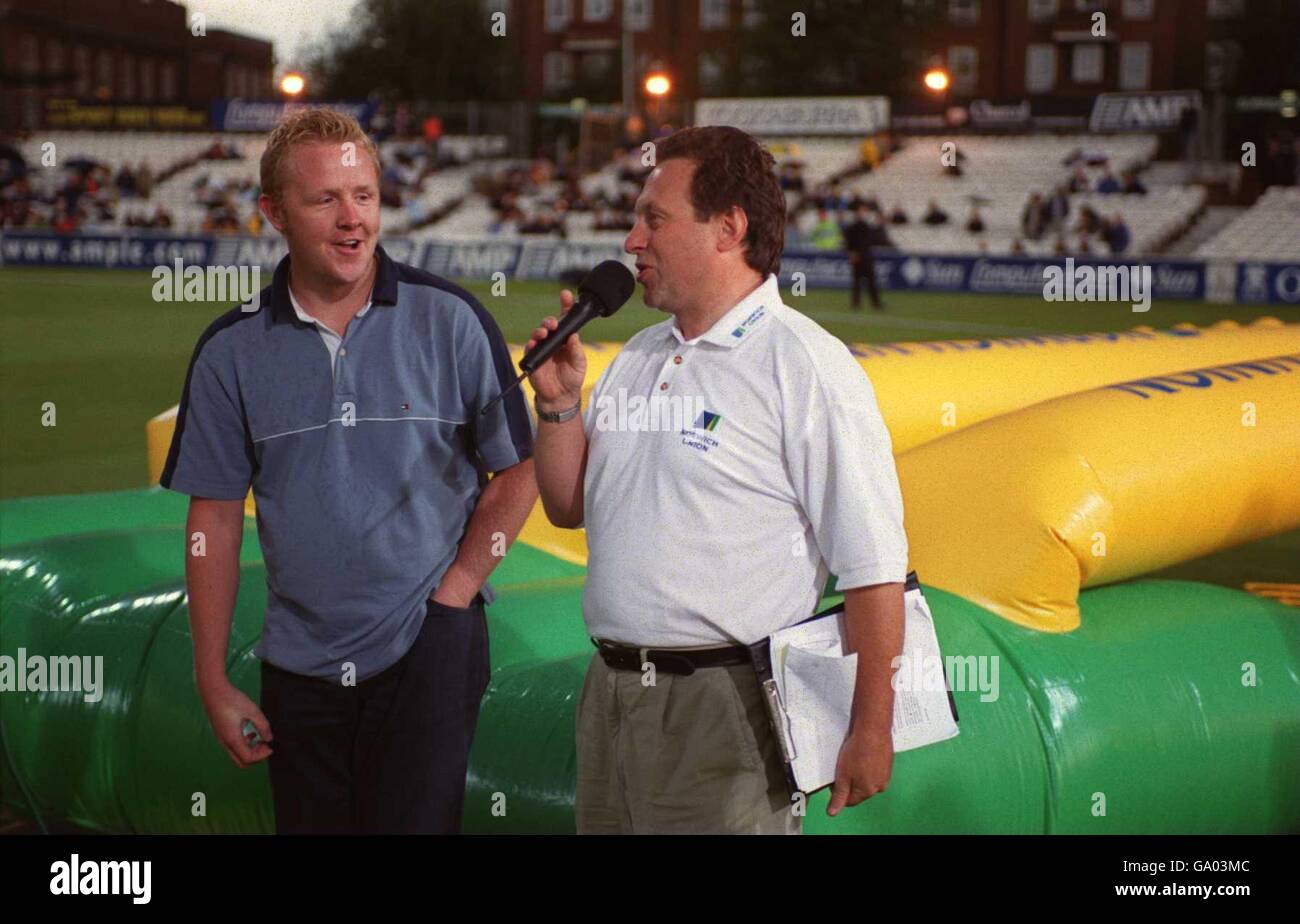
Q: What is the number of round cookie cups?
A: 0